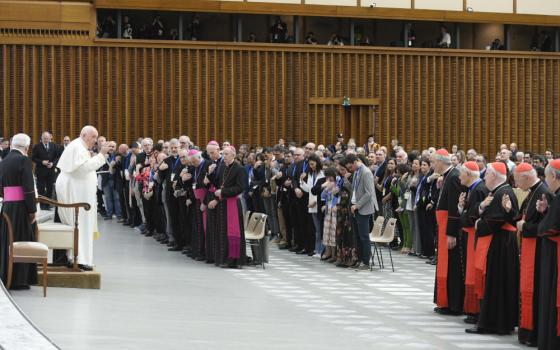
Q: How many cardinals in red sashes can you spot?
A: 5